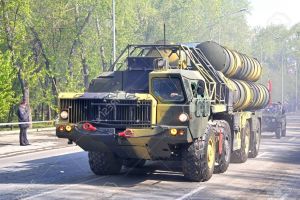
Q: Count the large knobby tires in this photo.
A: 5